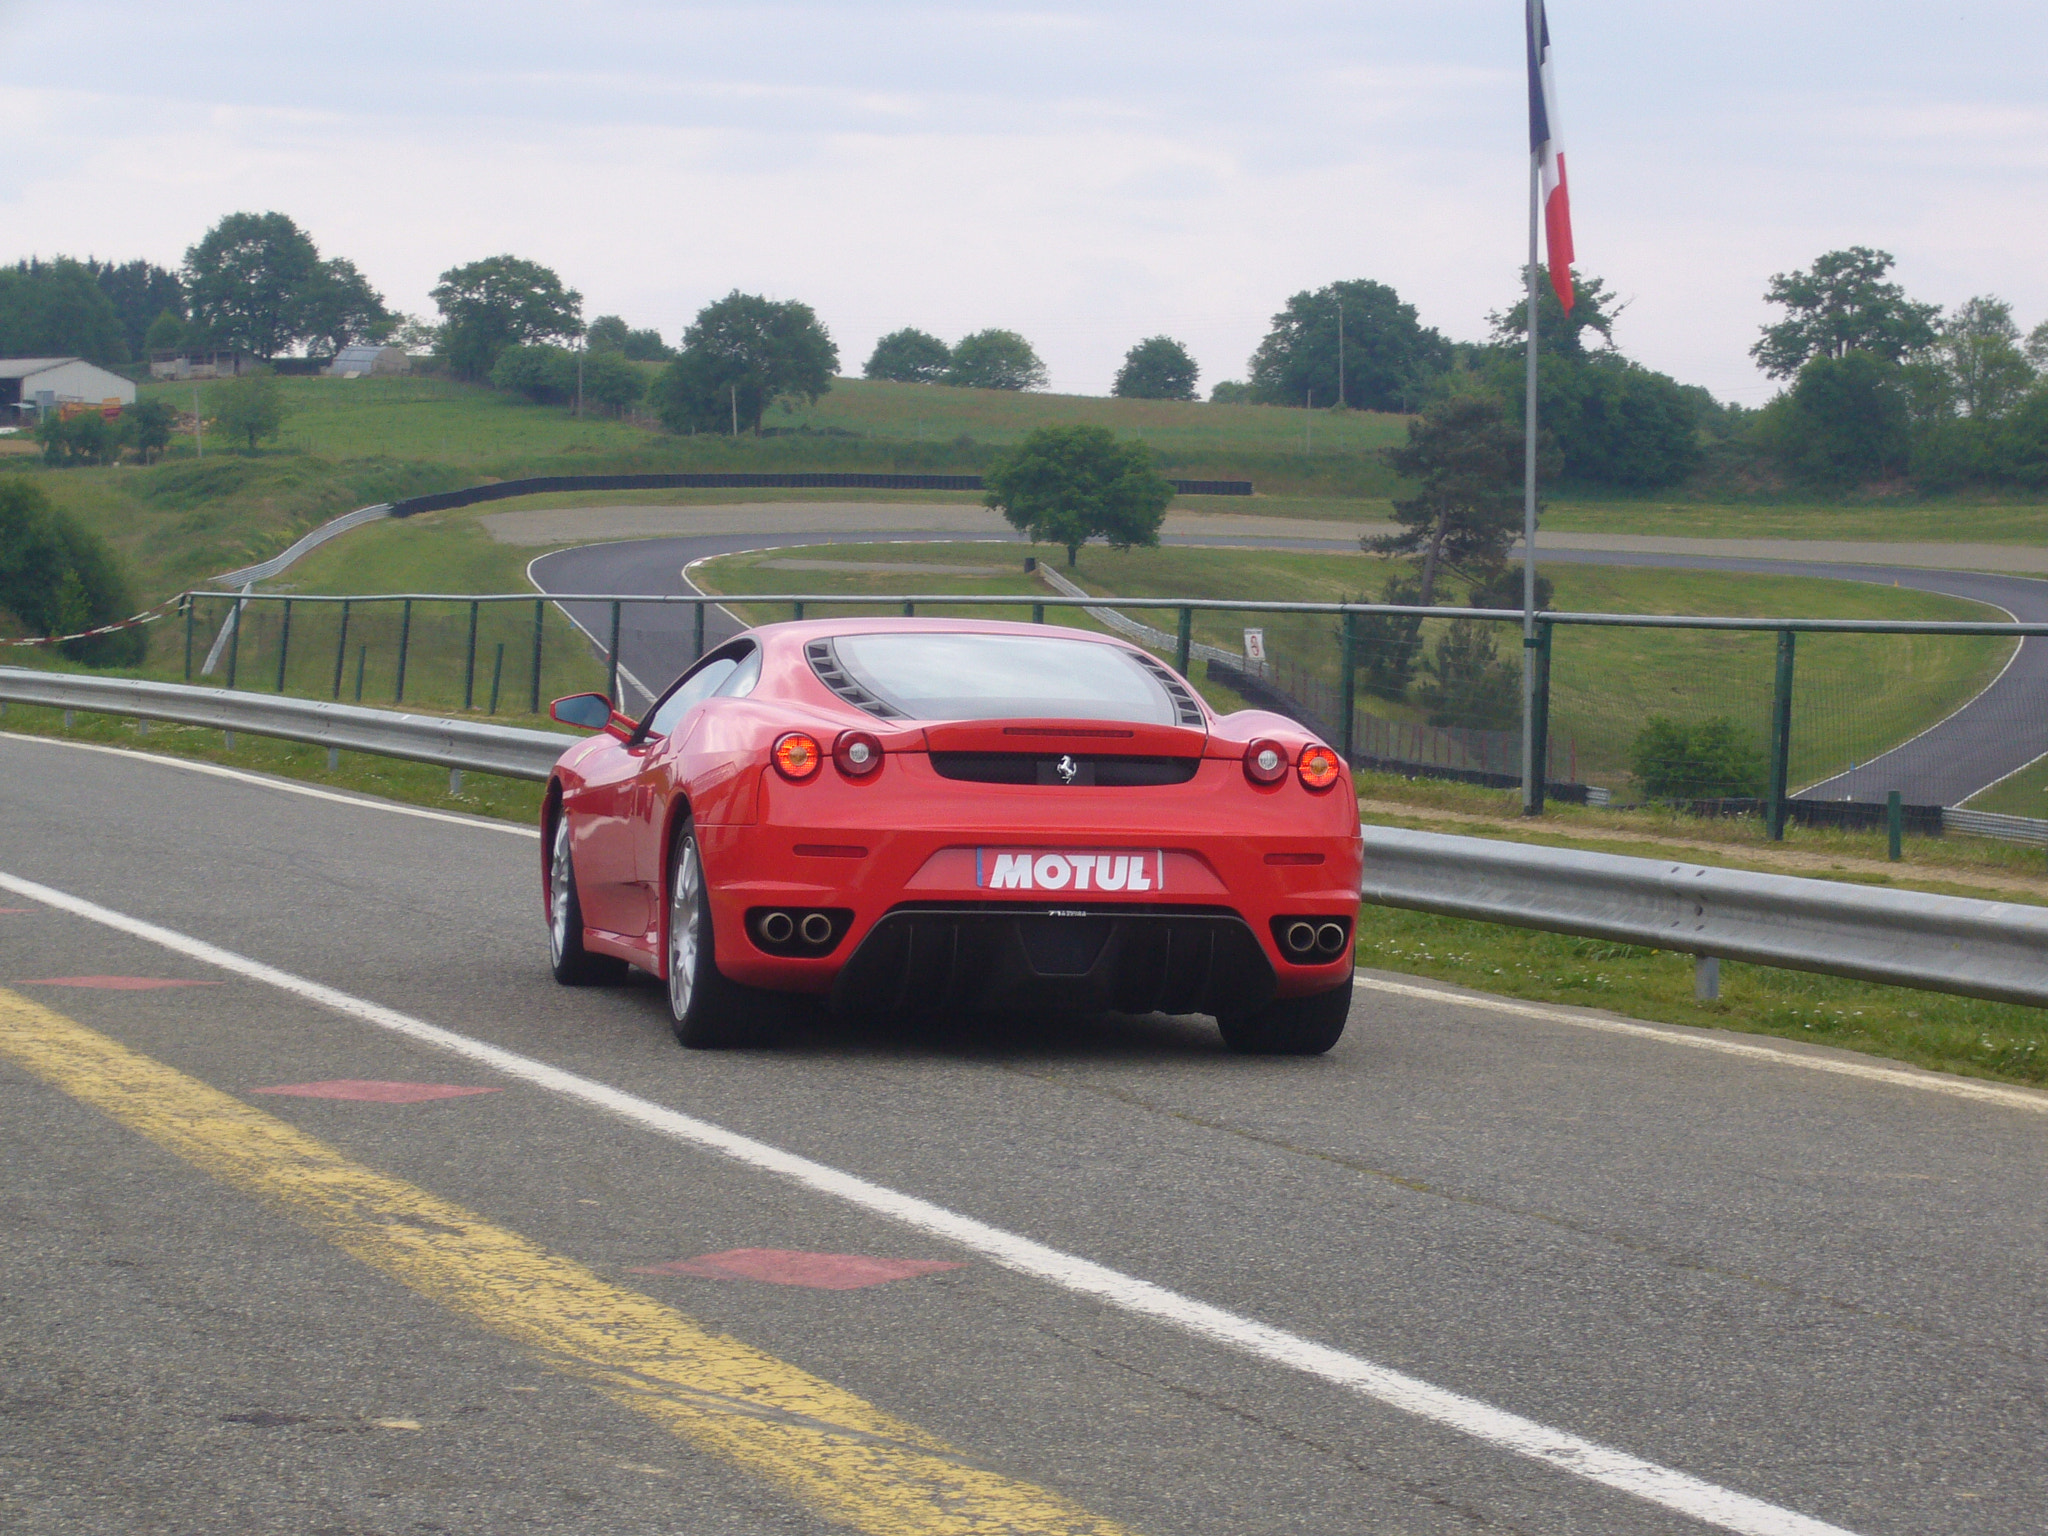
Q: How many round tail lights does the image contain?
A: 4